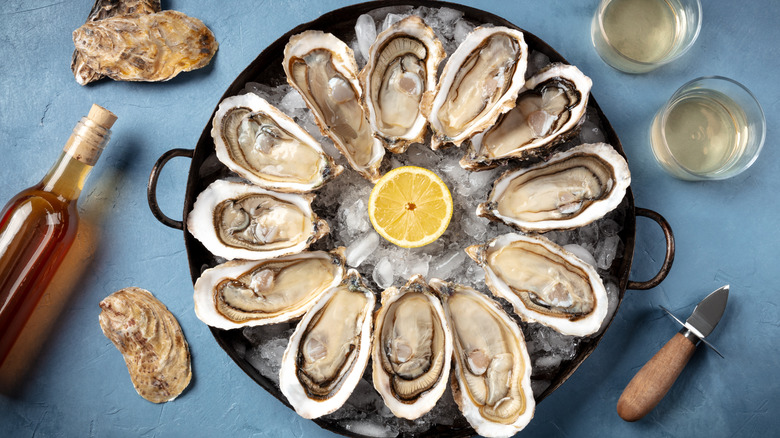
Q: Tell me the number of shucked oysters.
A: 12